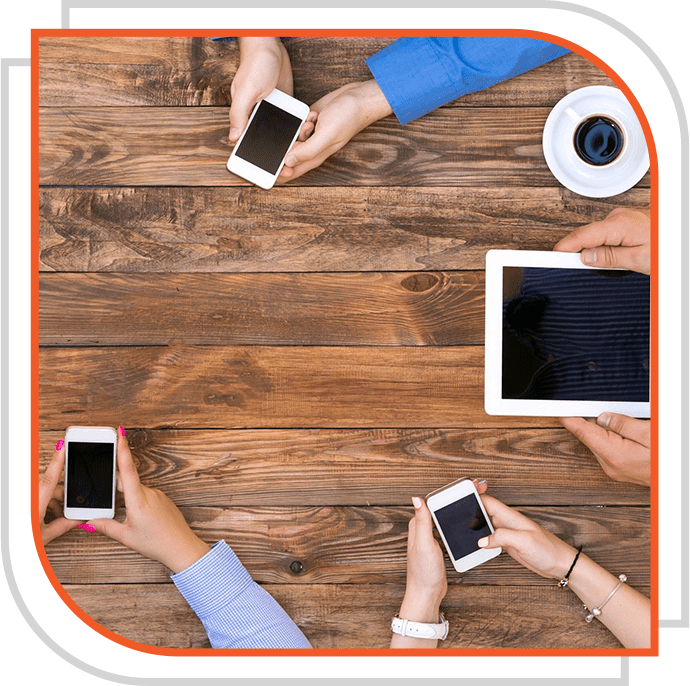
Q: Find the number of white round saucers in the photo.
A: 1